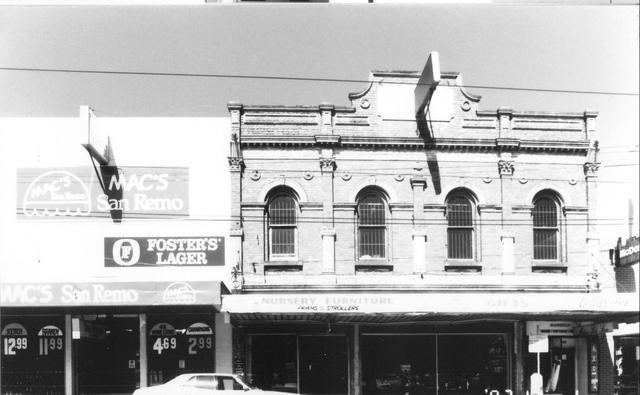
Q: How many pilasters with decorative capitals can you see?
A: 4